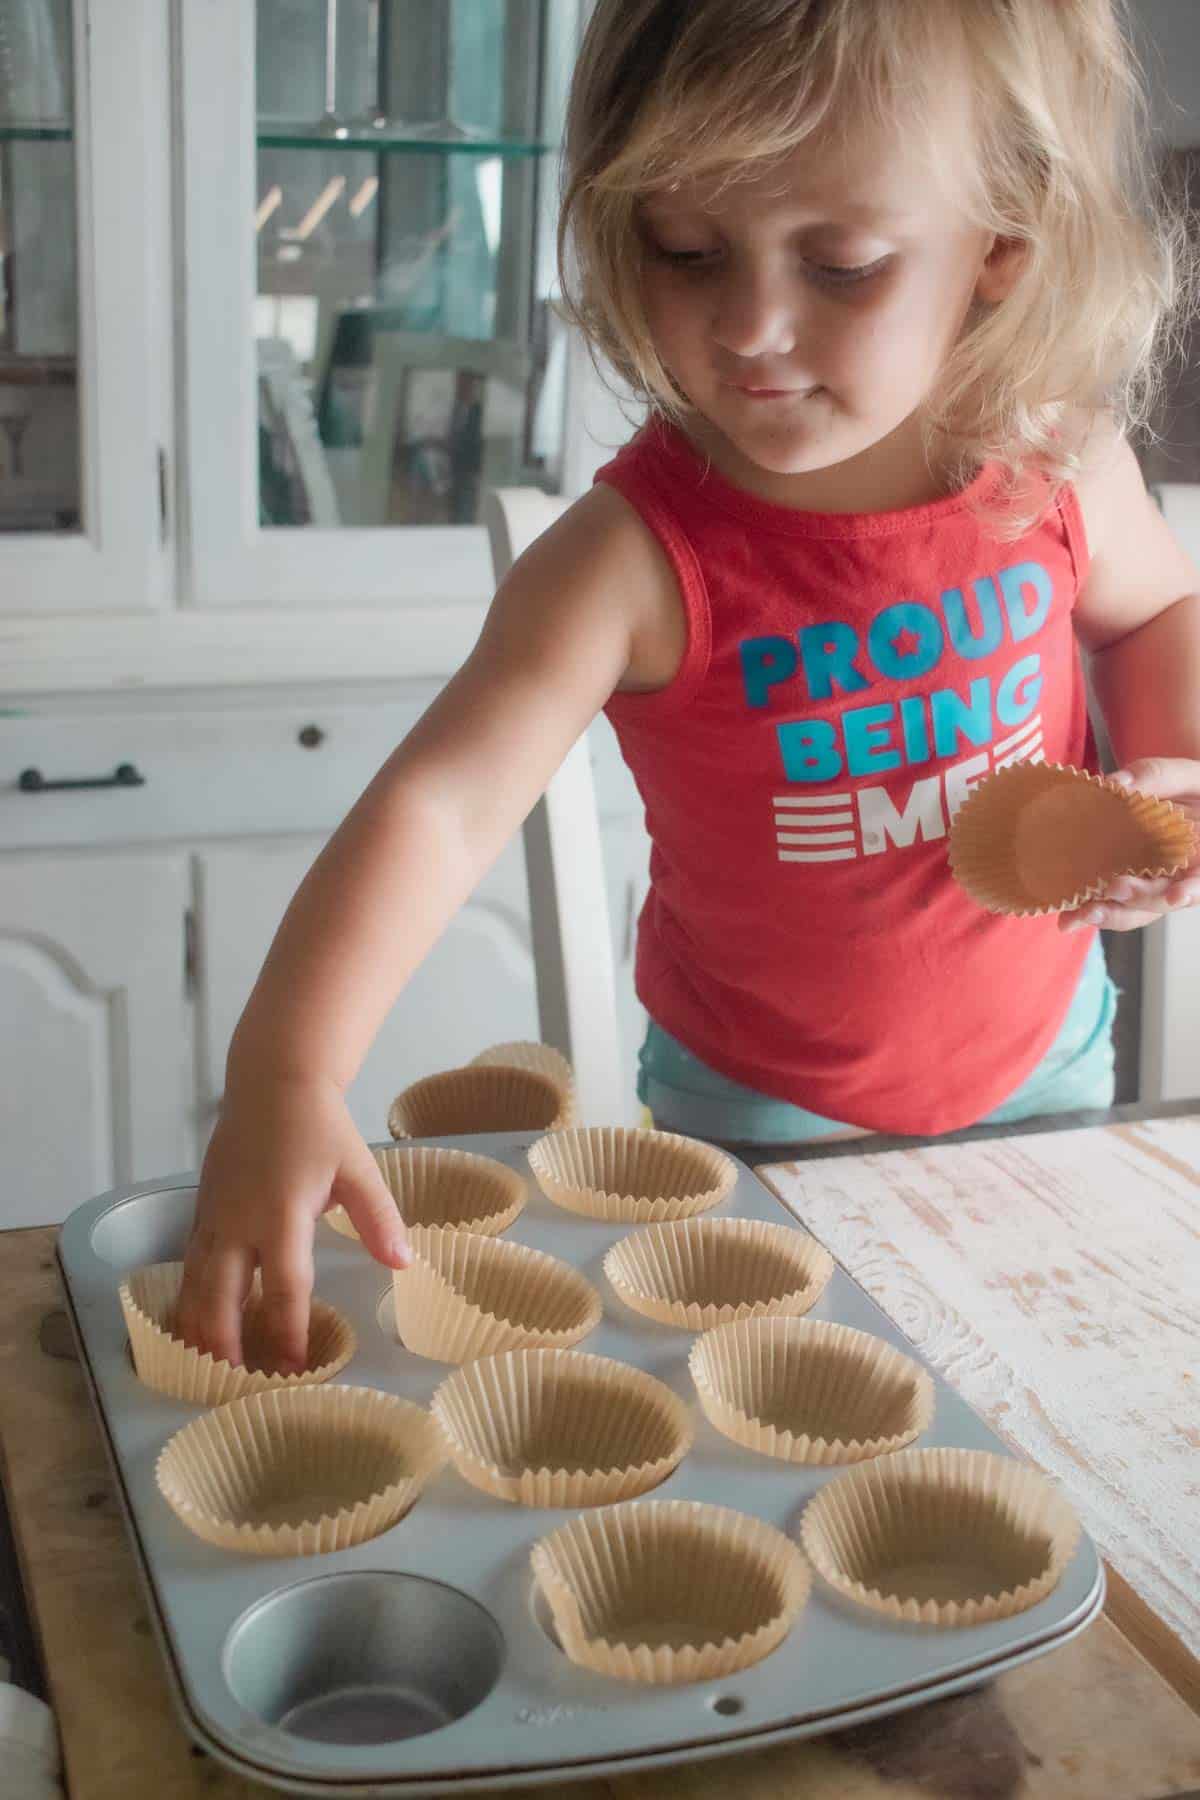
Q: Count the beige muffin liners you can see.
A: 13